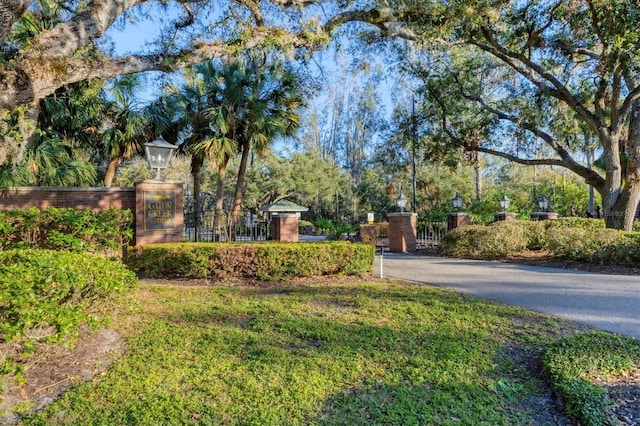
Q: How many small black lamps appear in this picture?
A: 4